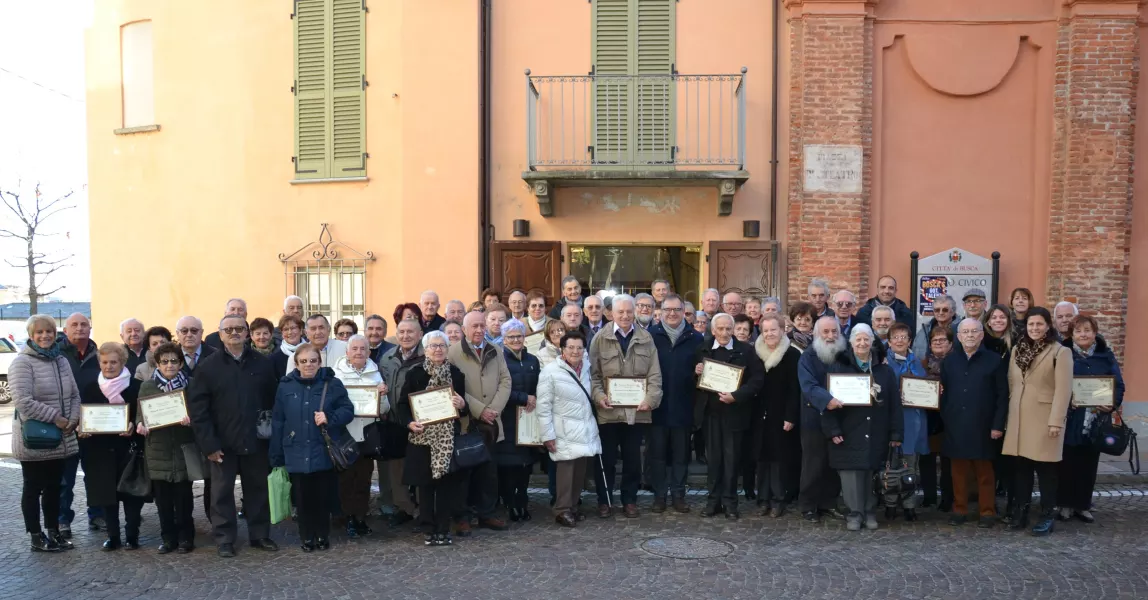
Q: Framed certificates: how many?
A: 11